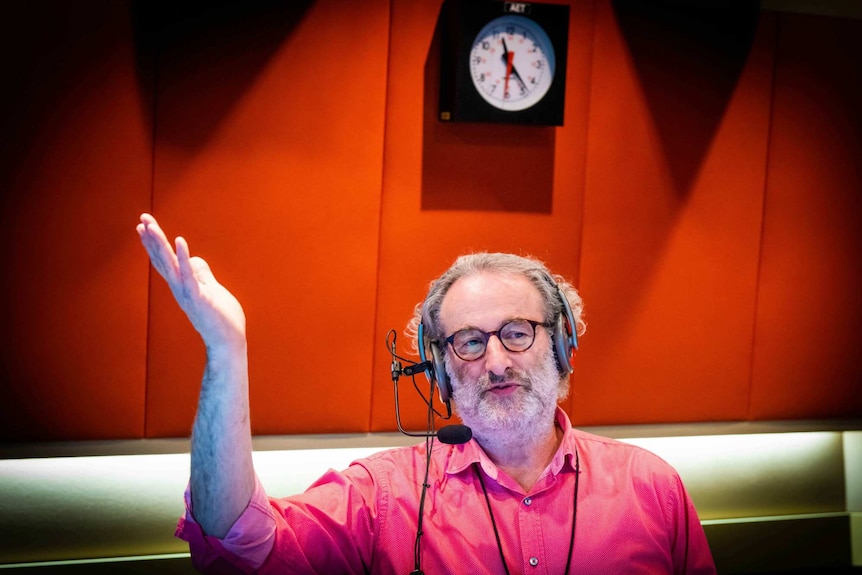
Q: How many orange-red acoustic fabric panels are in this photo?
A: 5